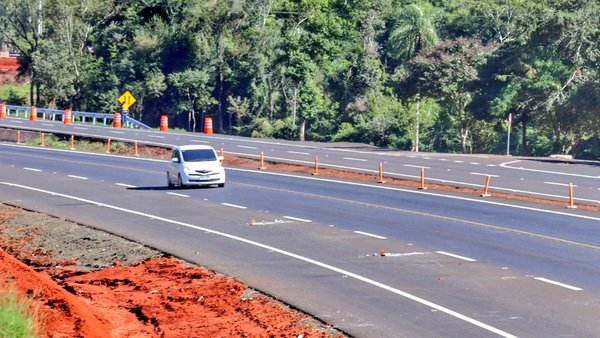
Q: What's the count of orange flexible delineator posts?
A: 12